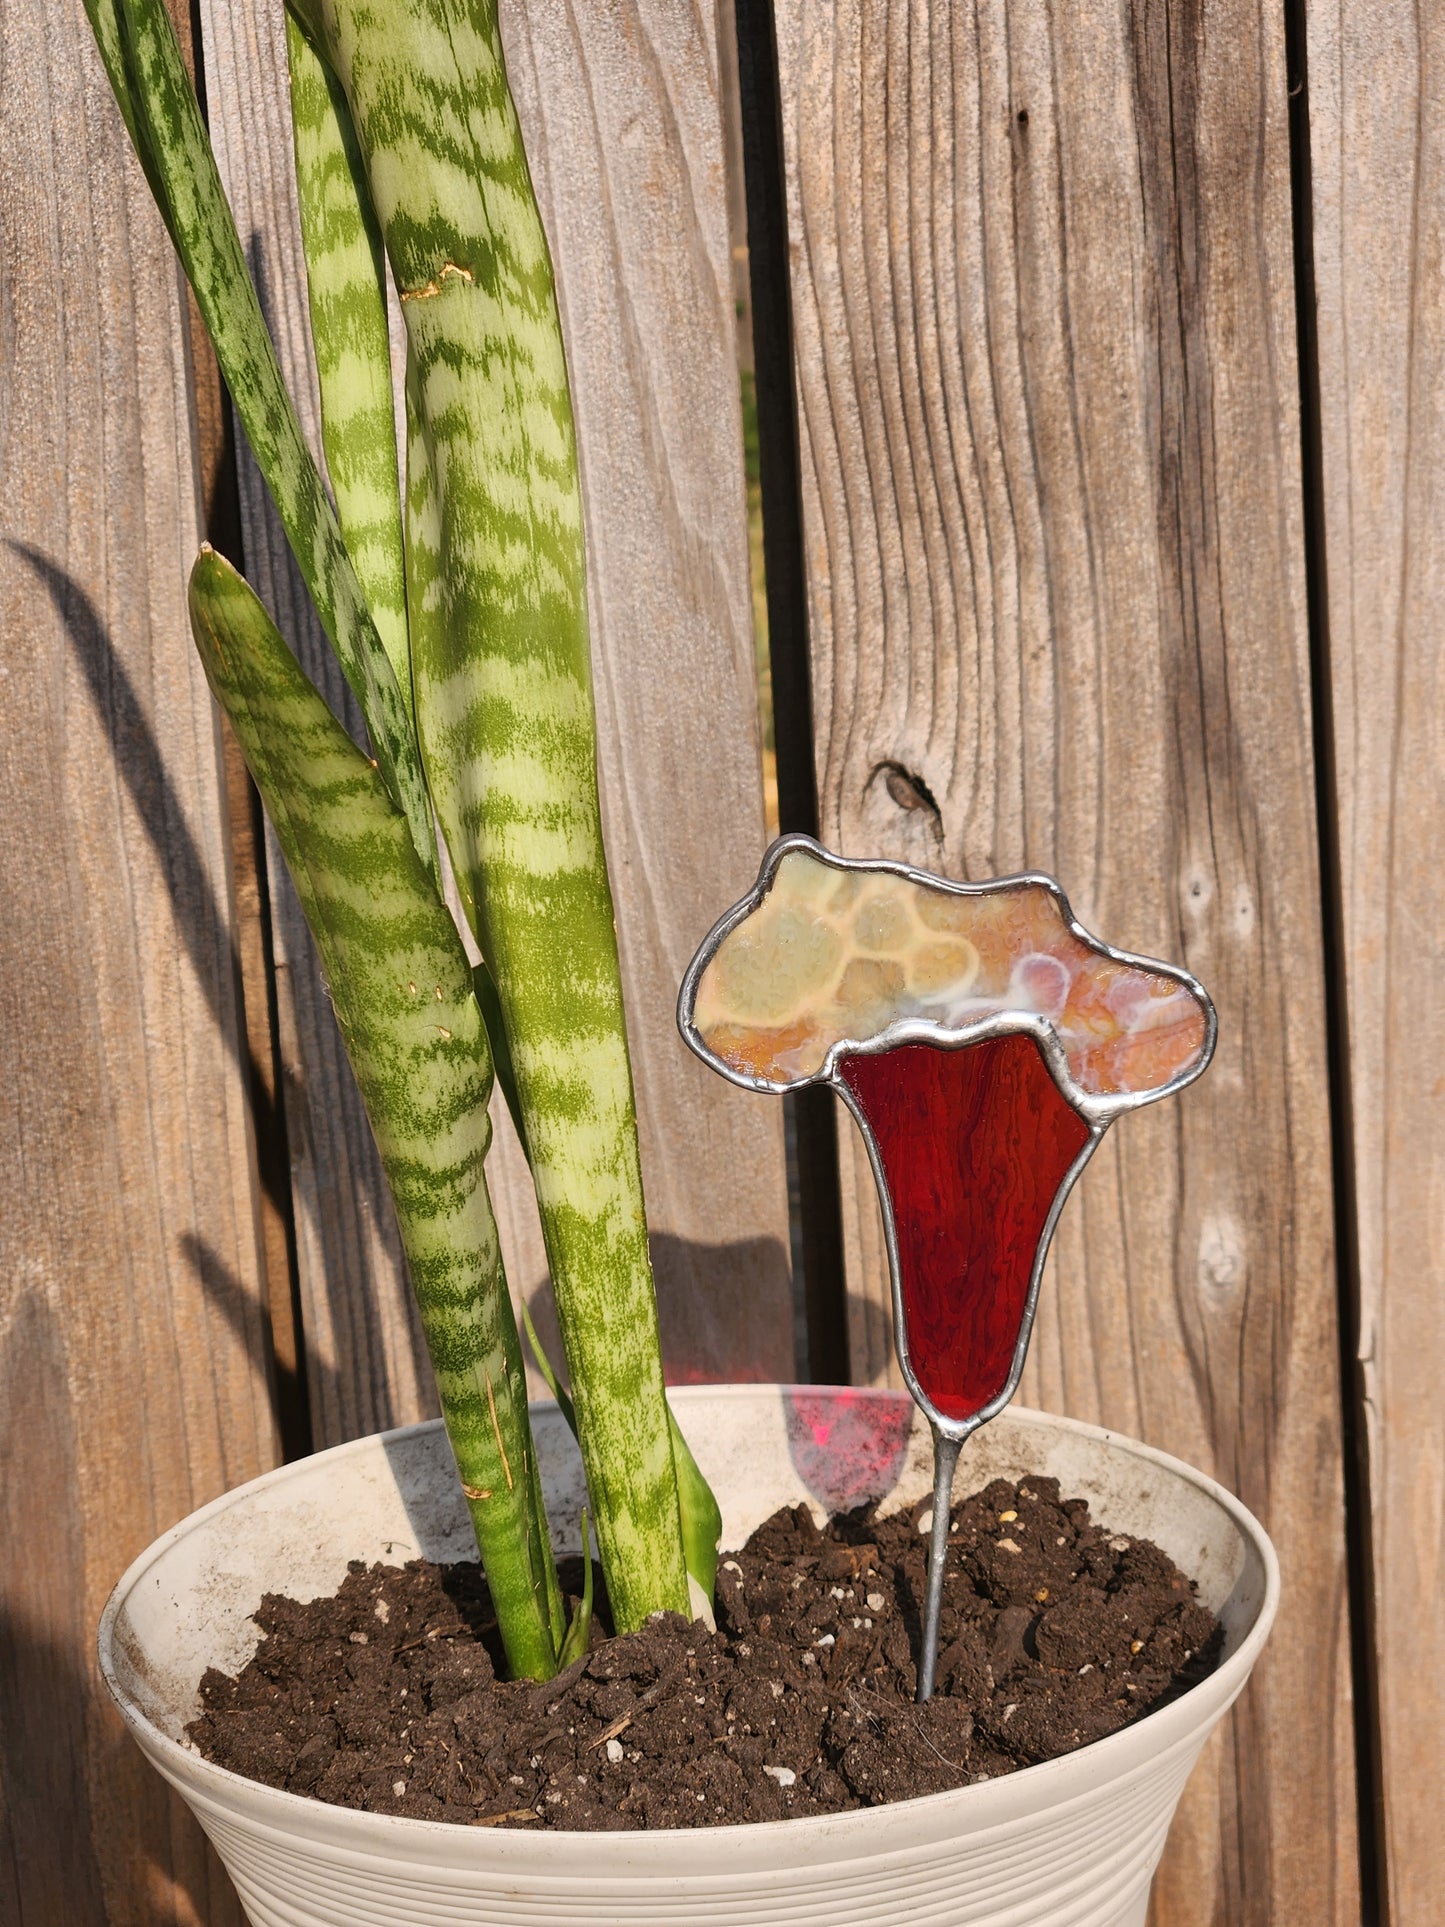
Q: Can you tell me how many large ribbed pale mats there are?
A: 0